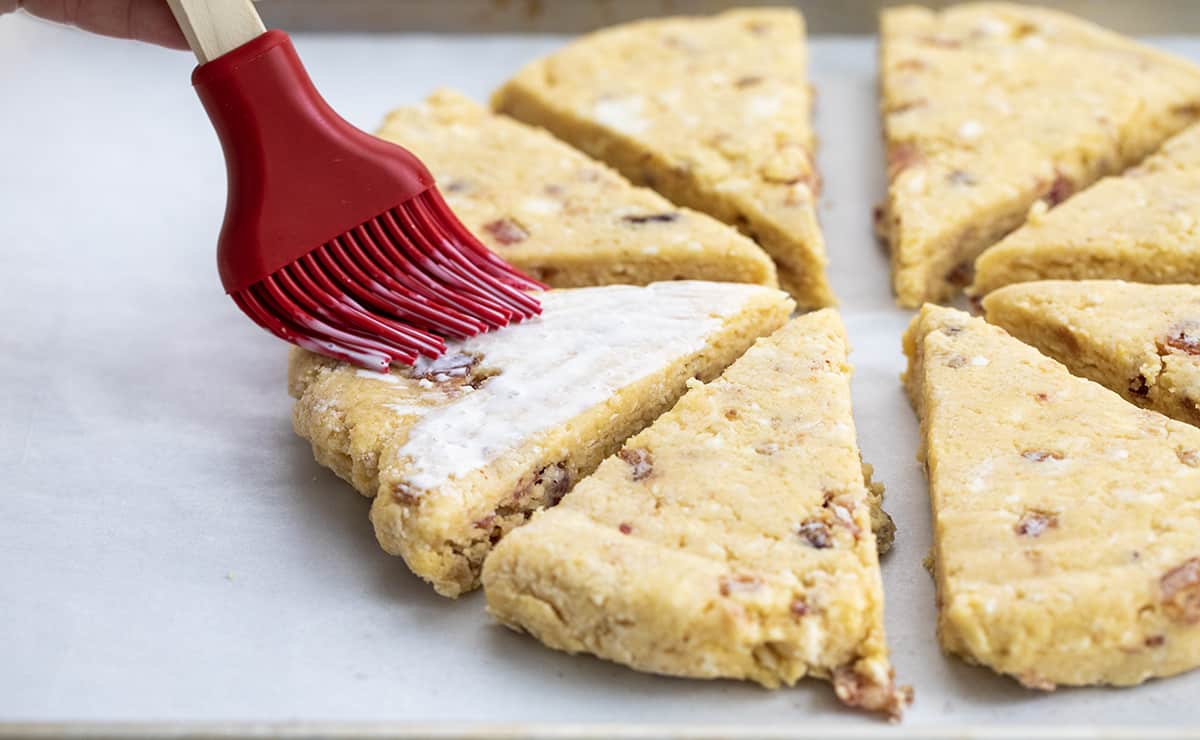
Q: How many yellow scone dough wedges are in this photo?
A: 8